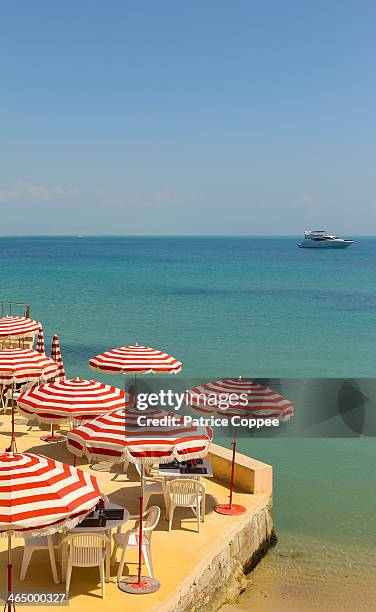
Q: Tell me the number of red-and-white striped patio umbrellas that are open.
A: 7